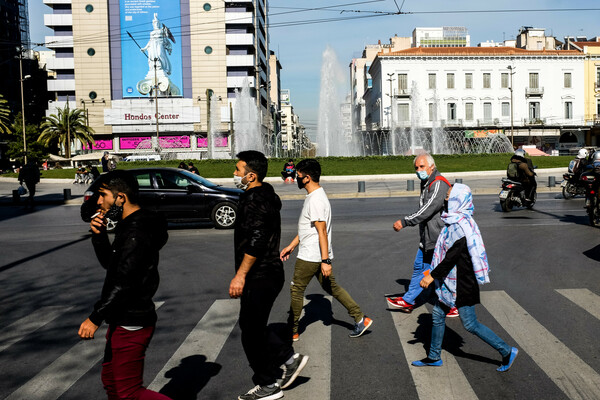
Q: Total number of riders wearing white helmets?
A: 1